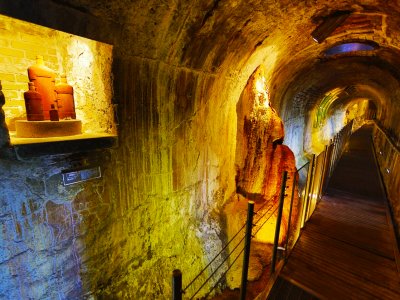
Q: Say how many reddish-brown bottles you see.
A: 4